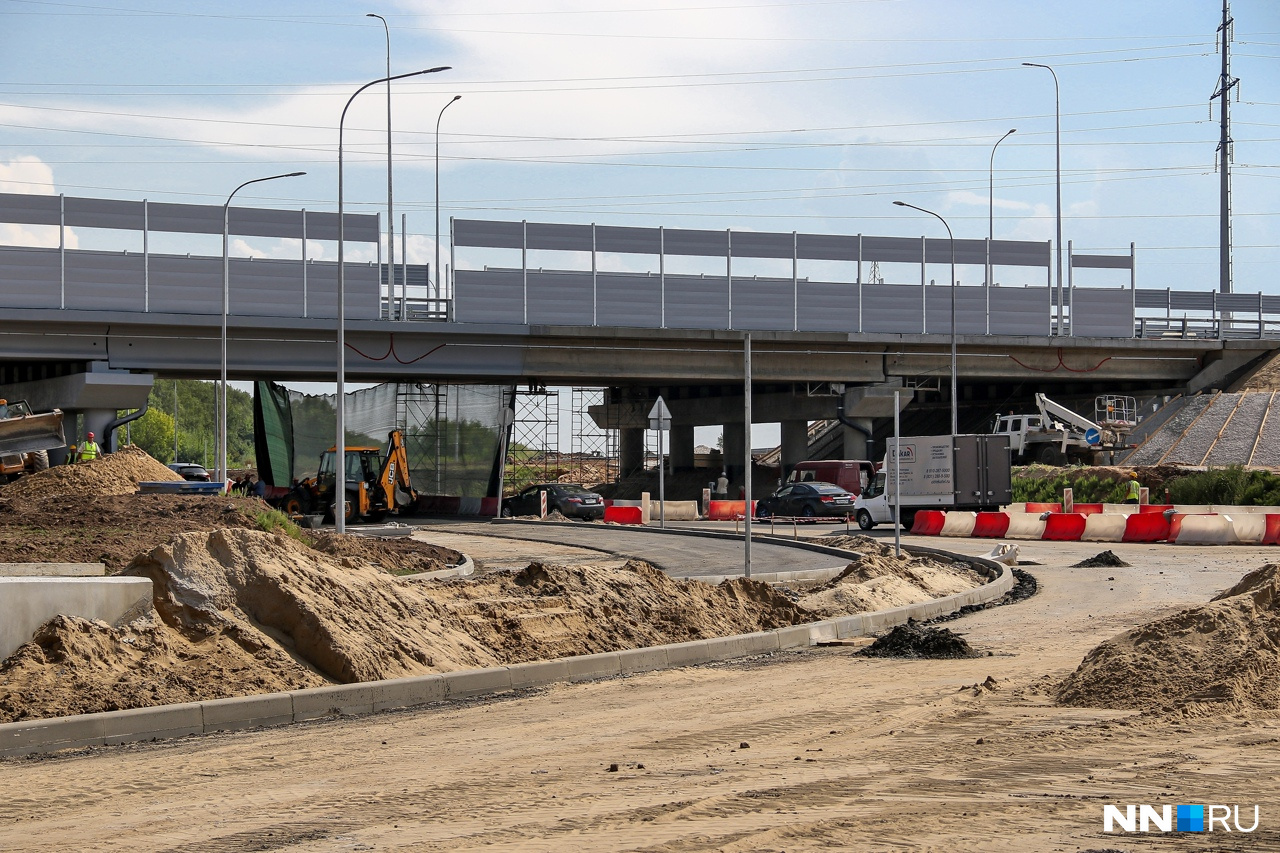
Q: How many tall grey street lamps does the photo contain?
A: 7